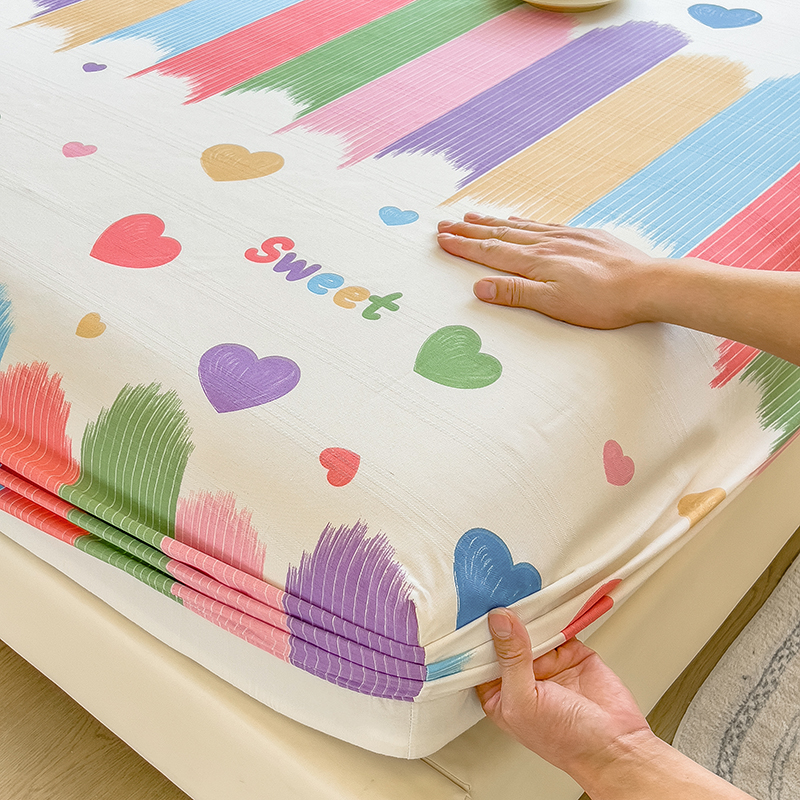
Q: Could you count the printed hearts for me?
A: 14